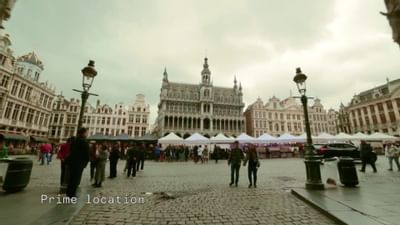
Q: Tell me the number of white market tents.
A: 11